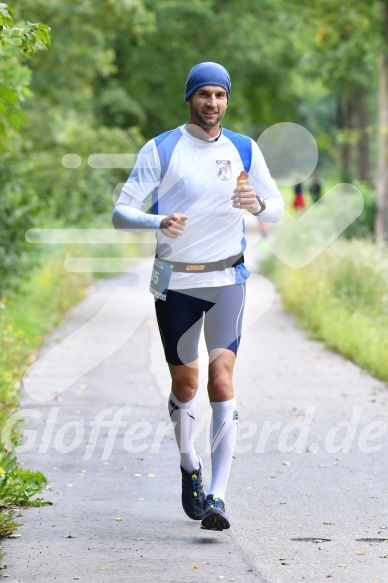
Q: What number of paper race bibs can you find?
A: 1